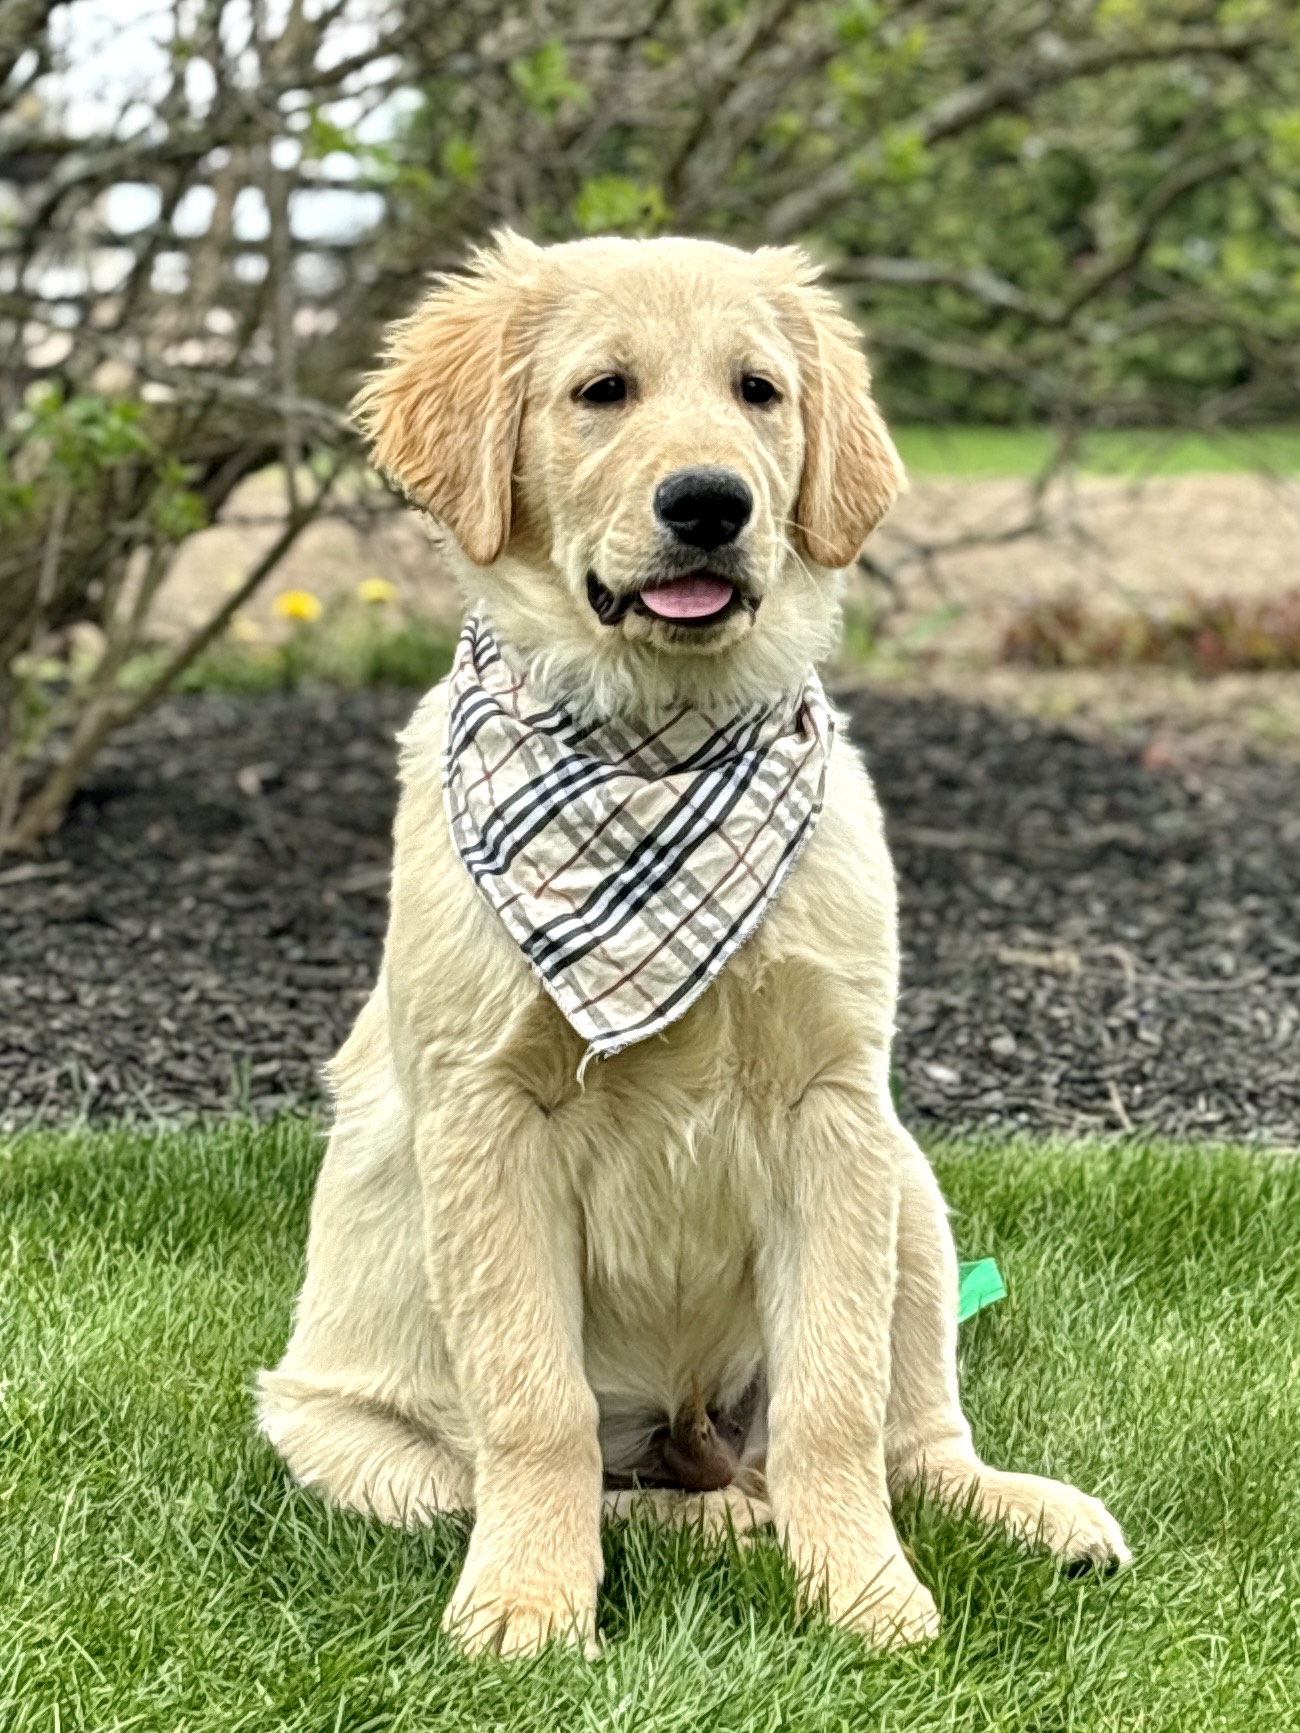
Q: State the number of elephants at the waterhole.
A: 0